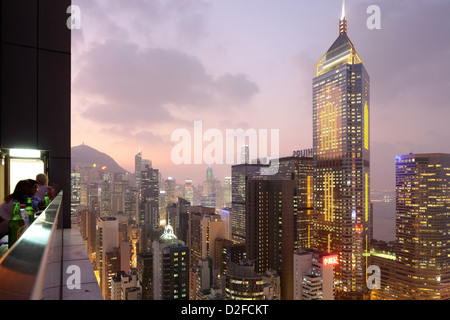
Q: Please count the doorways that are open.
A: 1